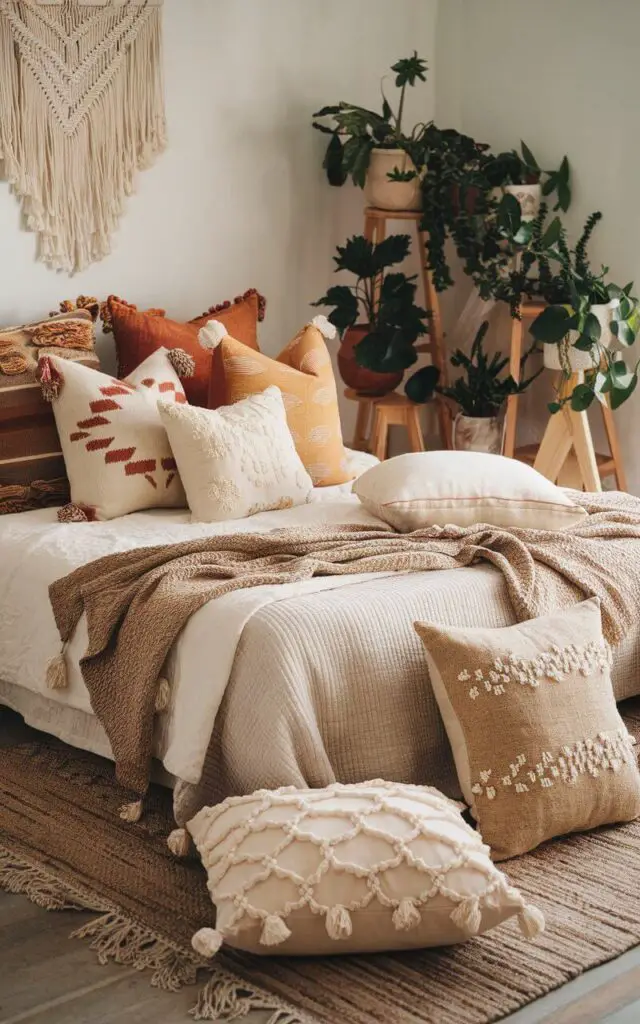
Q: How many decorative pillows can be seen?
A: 8